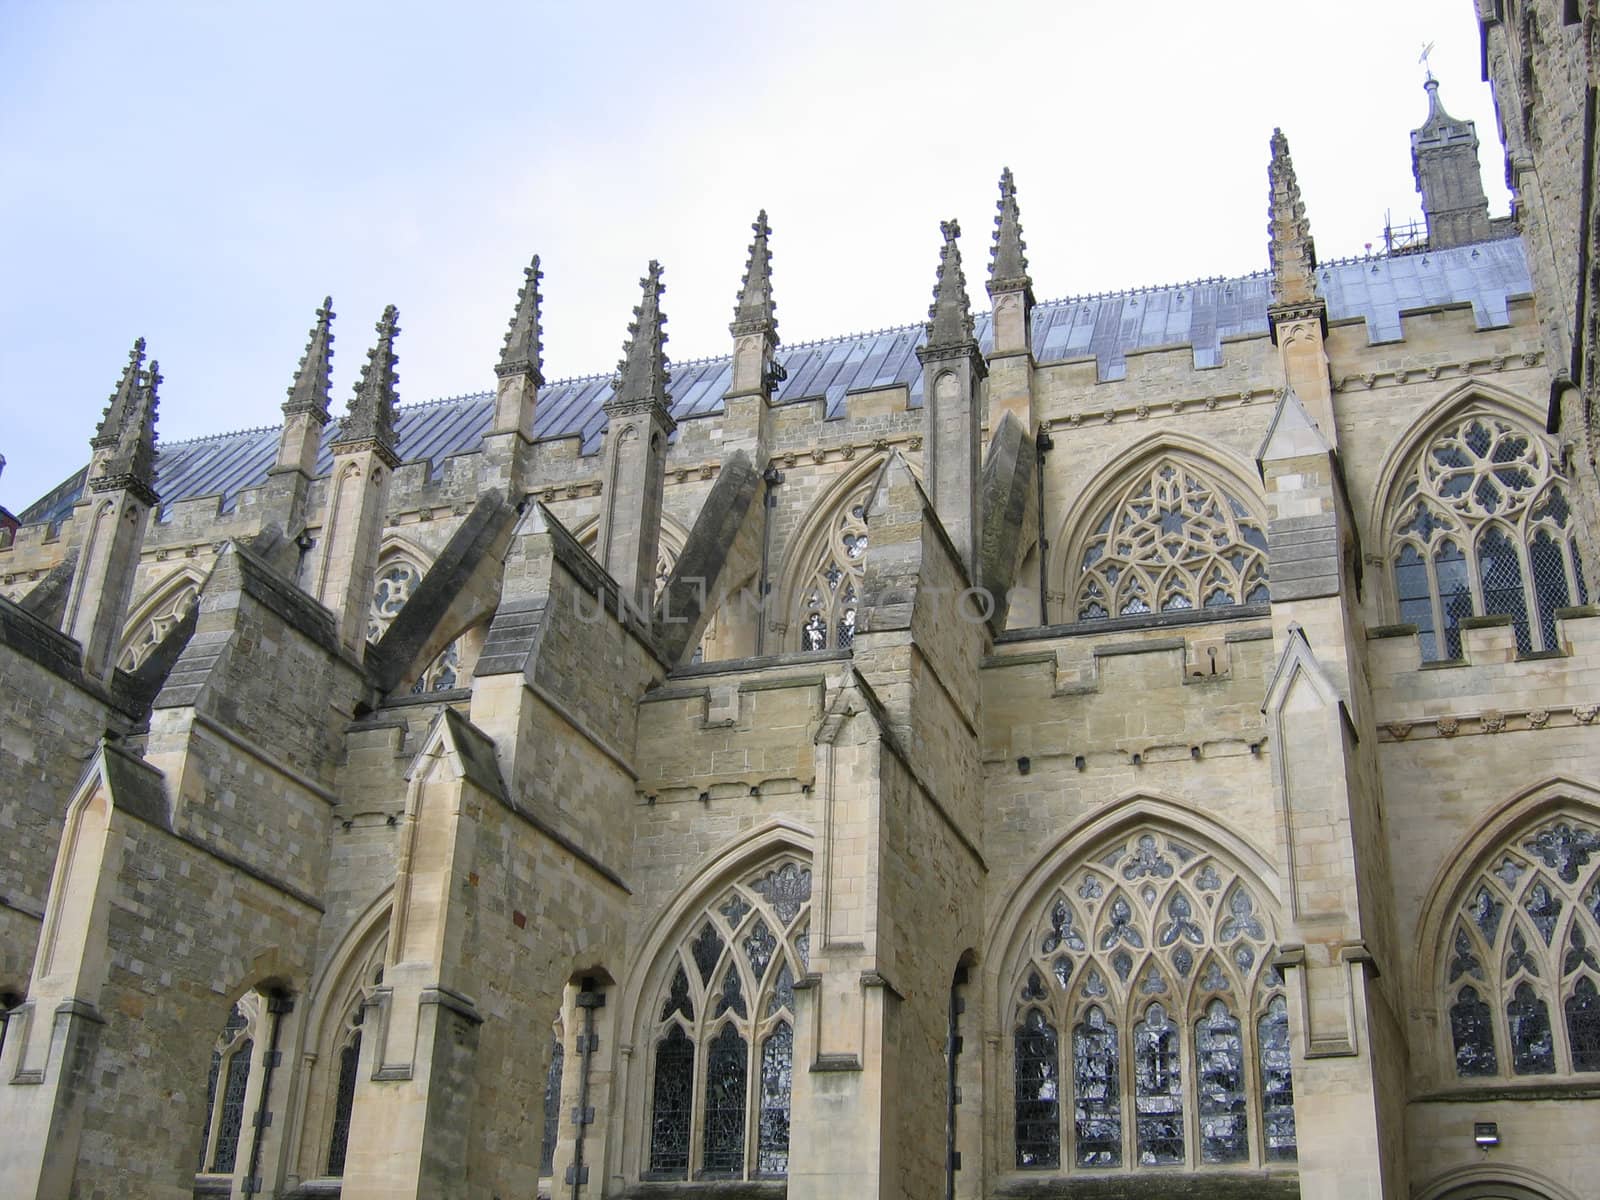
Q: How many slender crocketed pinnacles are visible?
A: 10